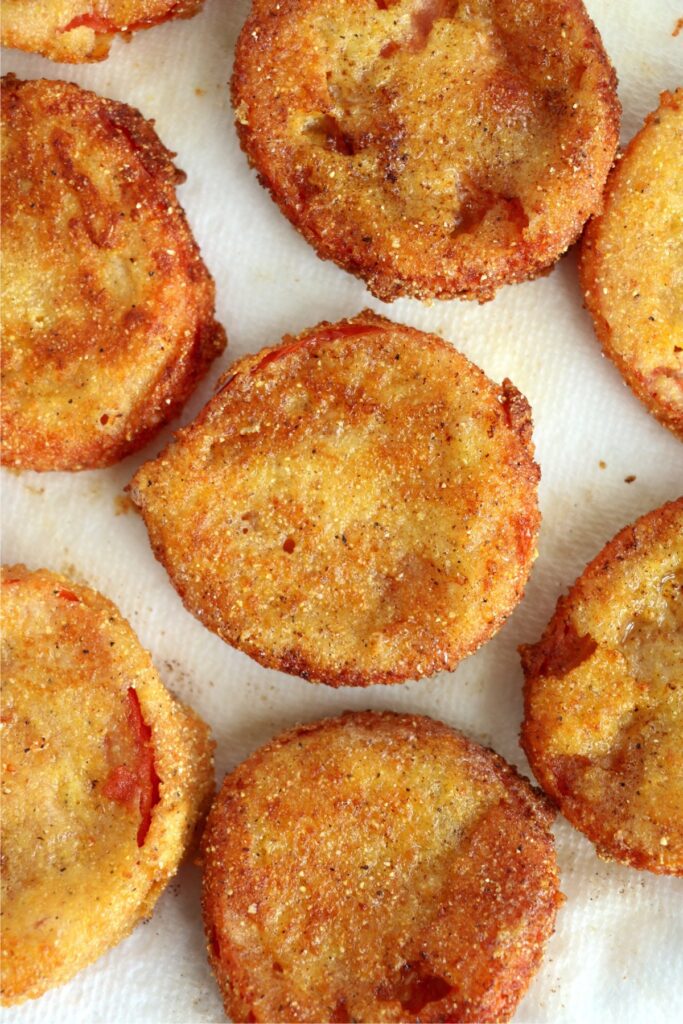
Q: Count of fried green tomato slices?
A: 8